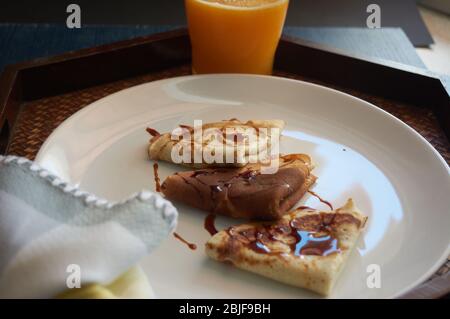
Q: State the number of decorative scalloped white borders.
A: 1